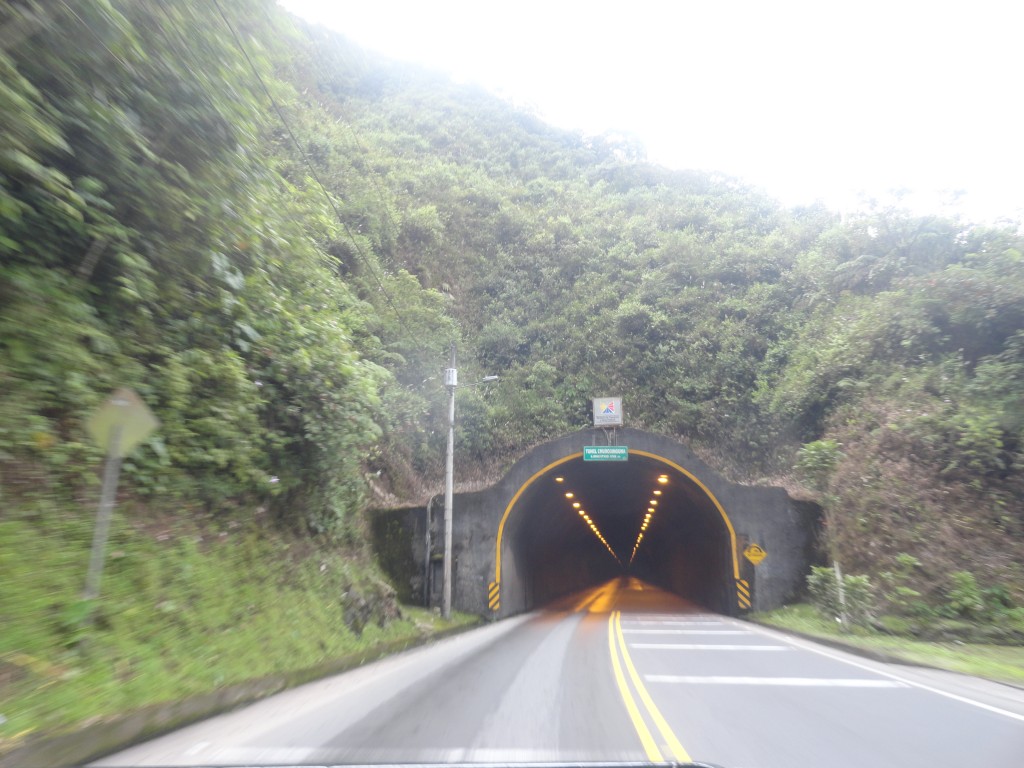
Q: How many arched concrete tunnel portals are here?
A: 1